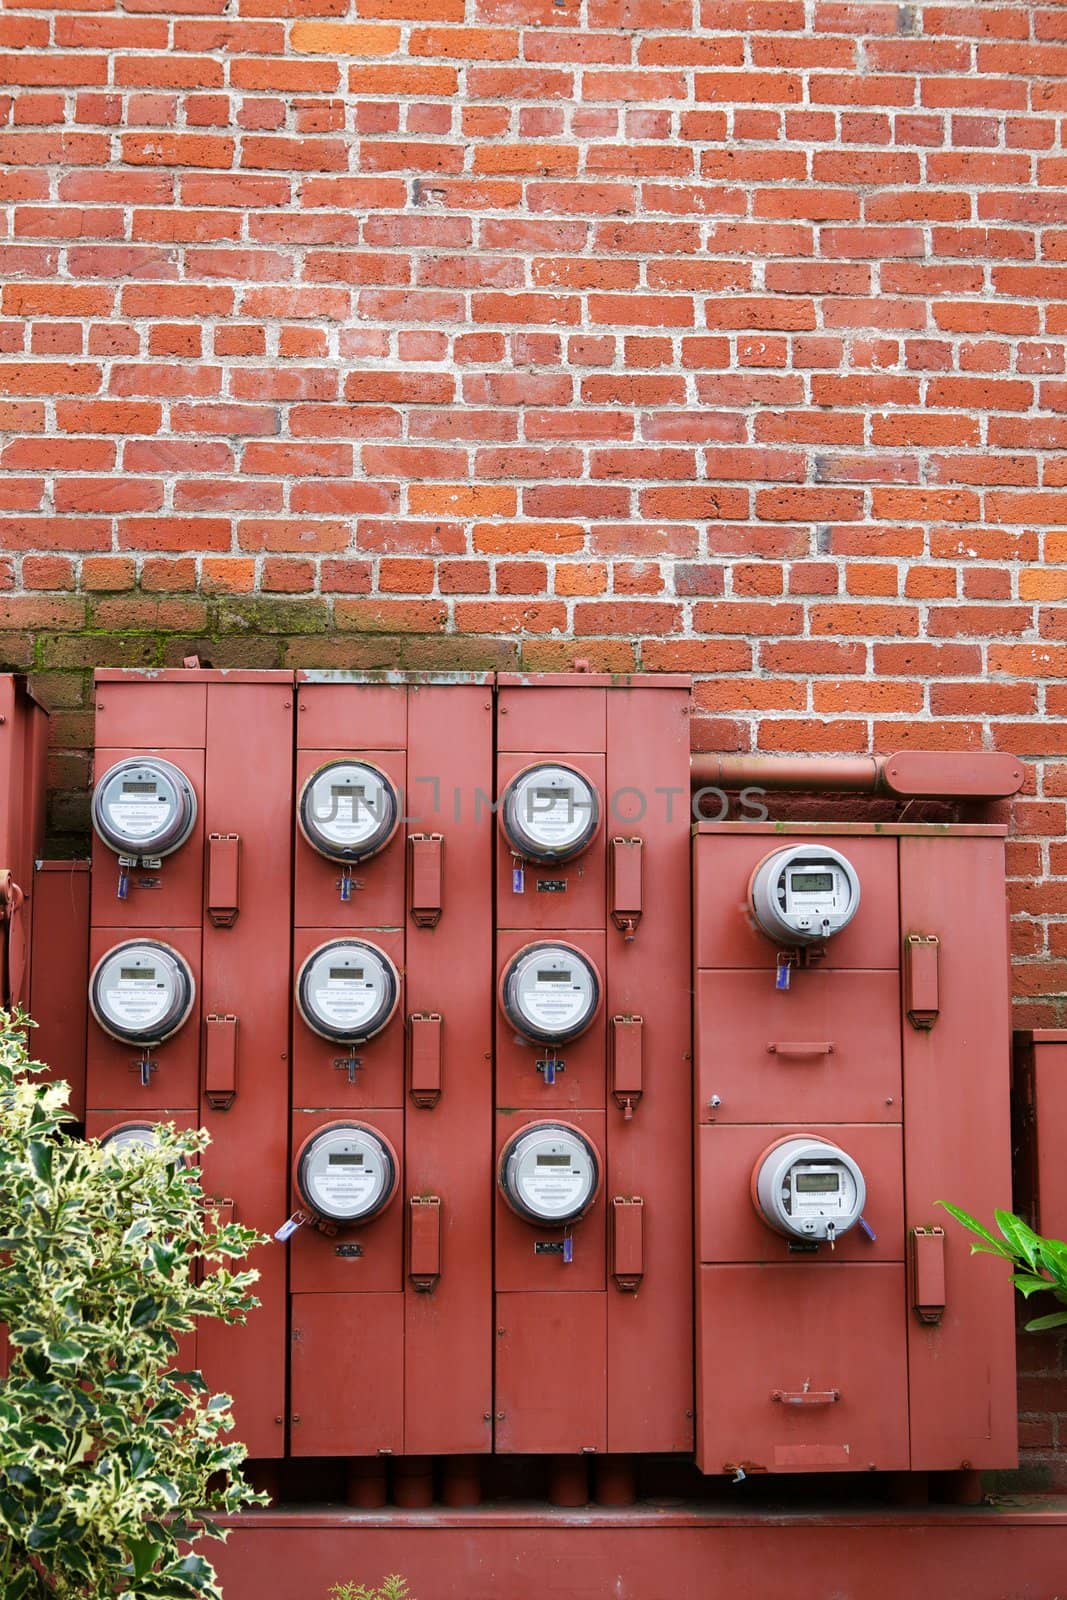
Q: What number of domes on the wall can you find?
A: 11